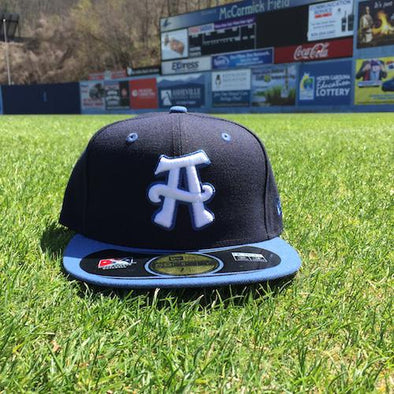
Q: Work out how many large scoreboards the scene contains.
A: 1